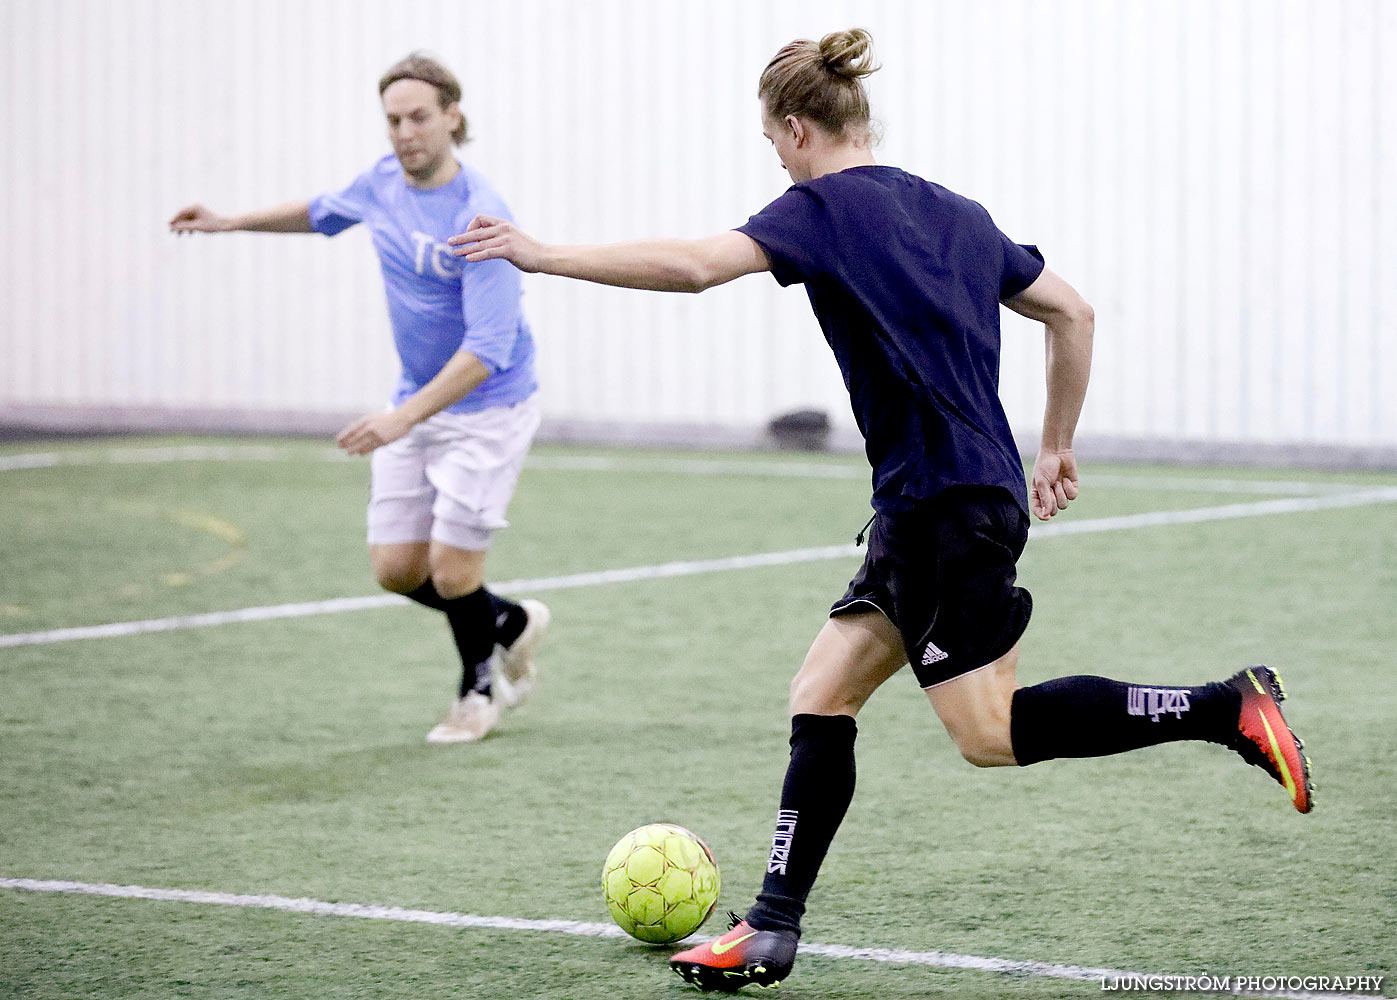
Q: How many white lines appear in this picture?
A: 3